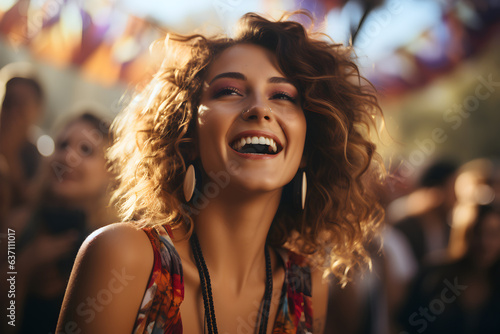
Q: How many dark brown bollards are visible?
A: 0